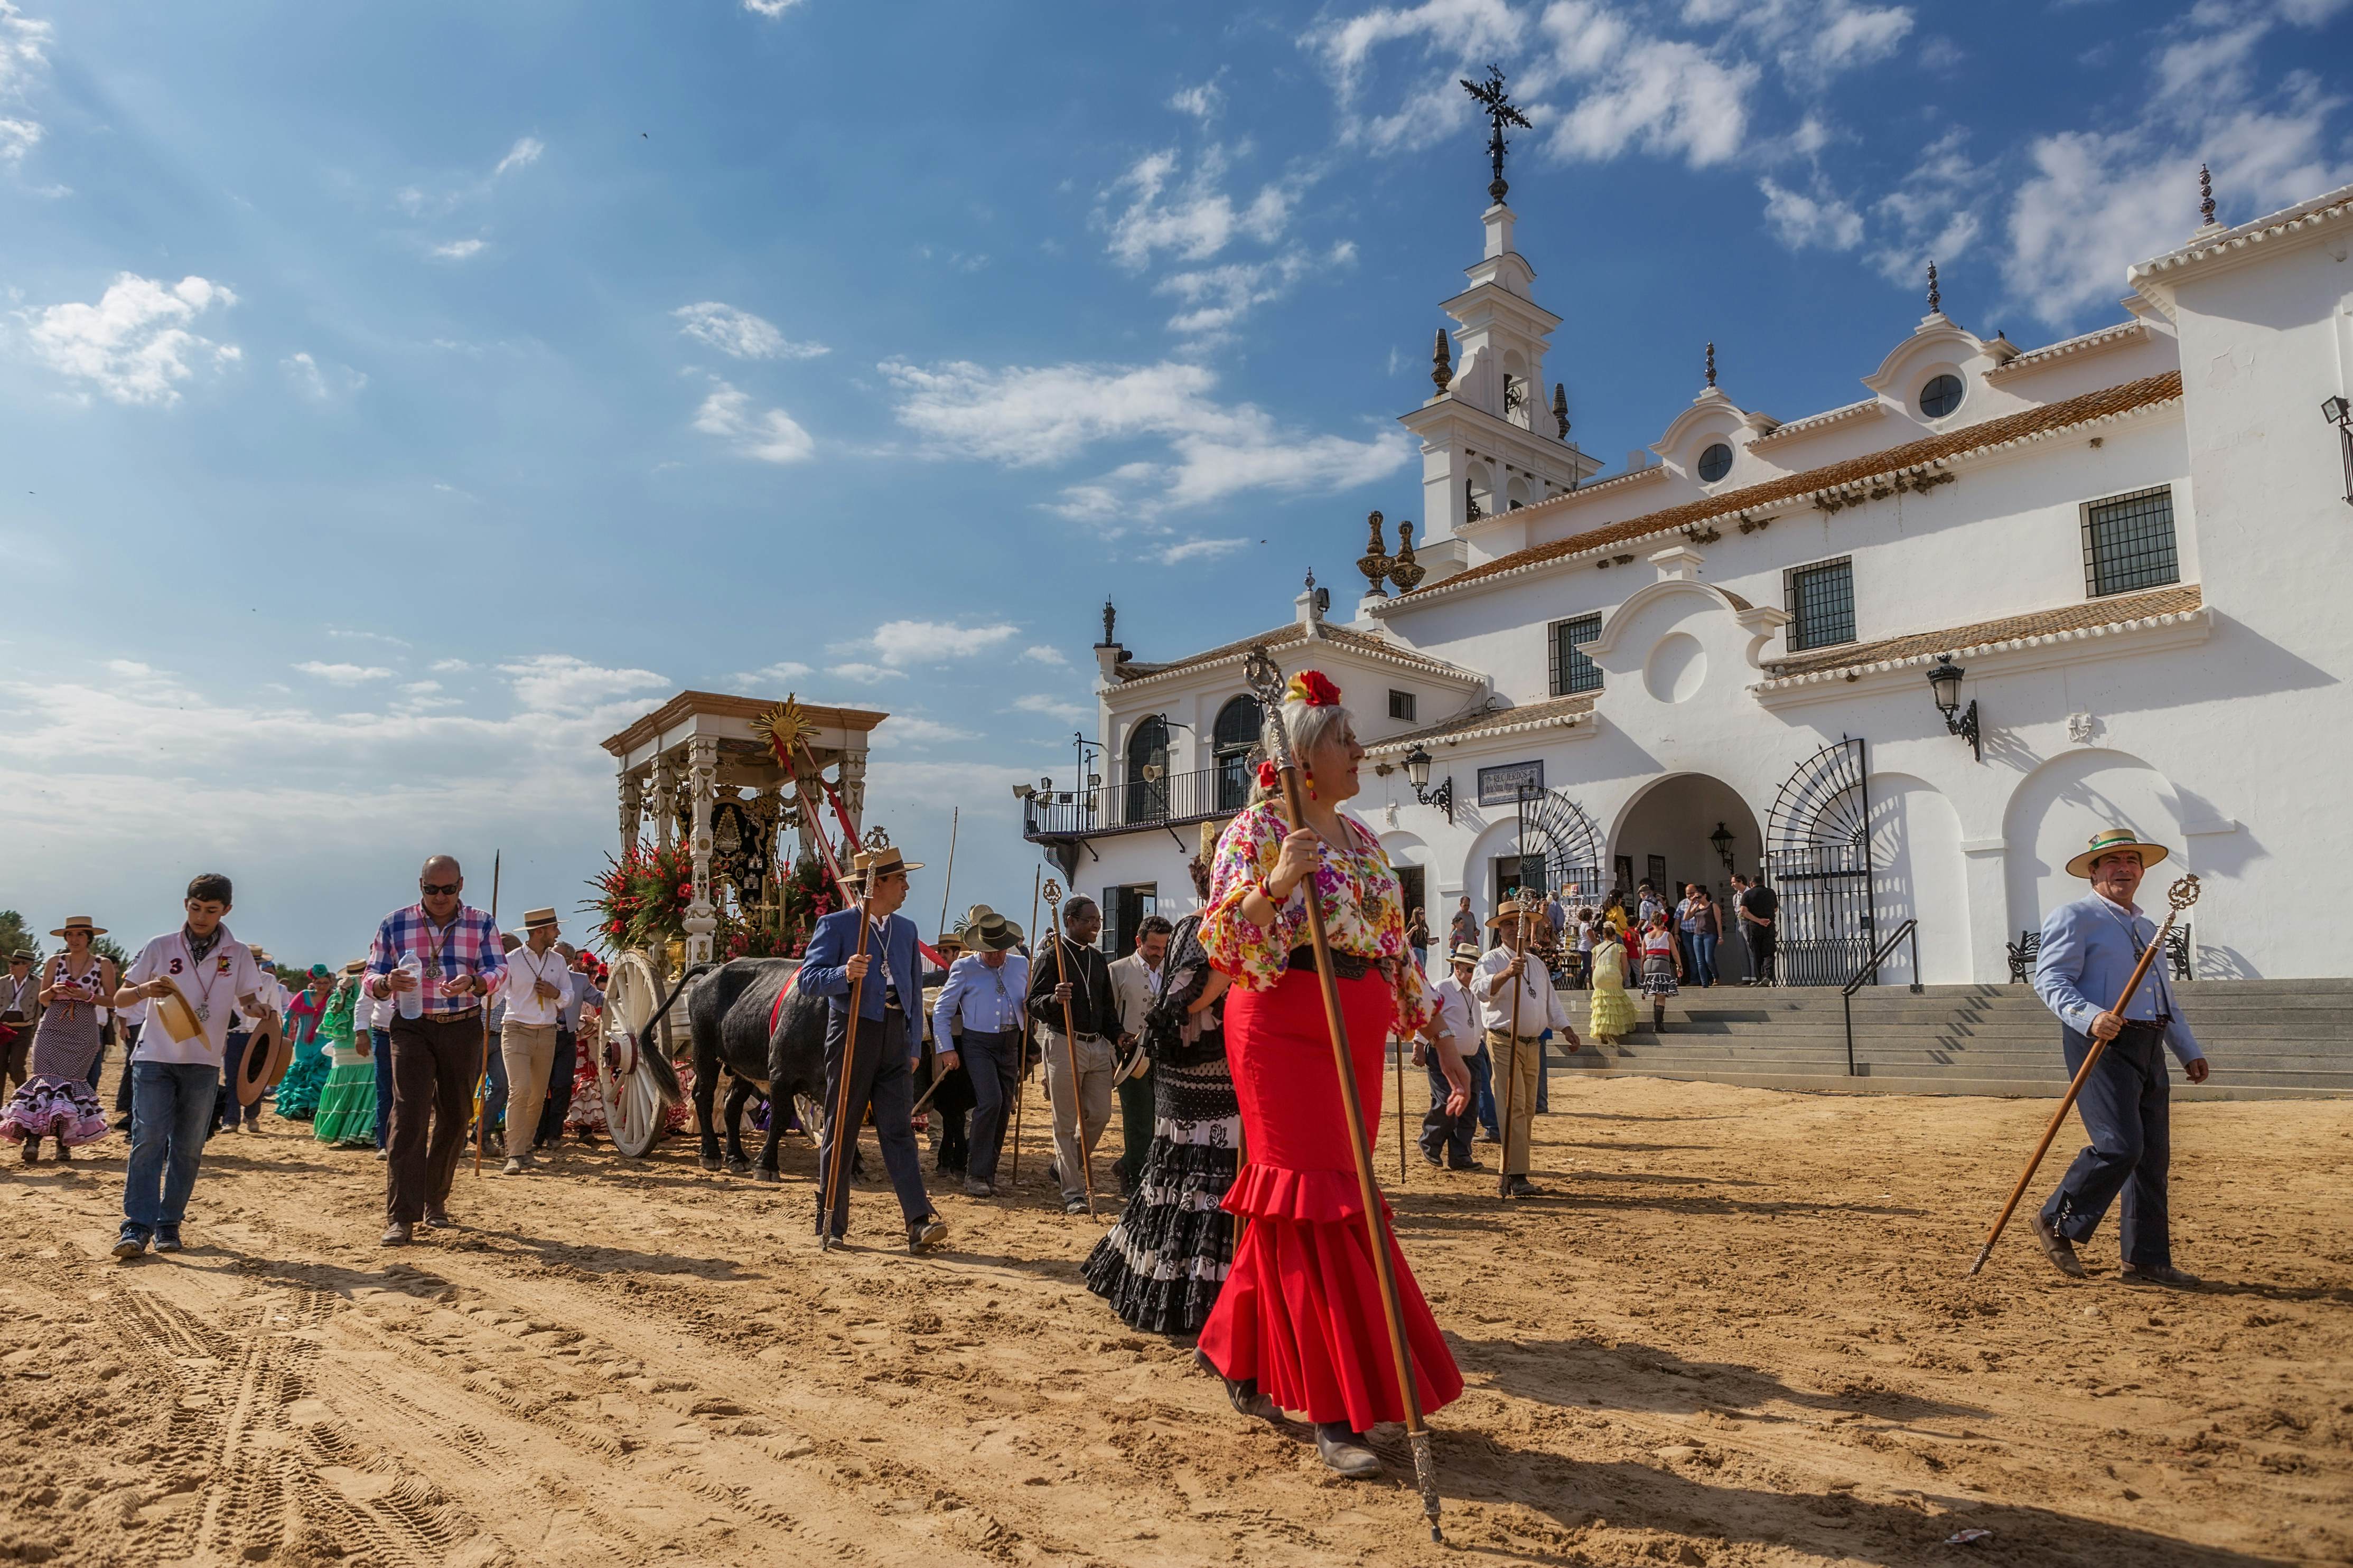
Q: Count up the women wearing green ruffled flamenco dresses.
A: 2